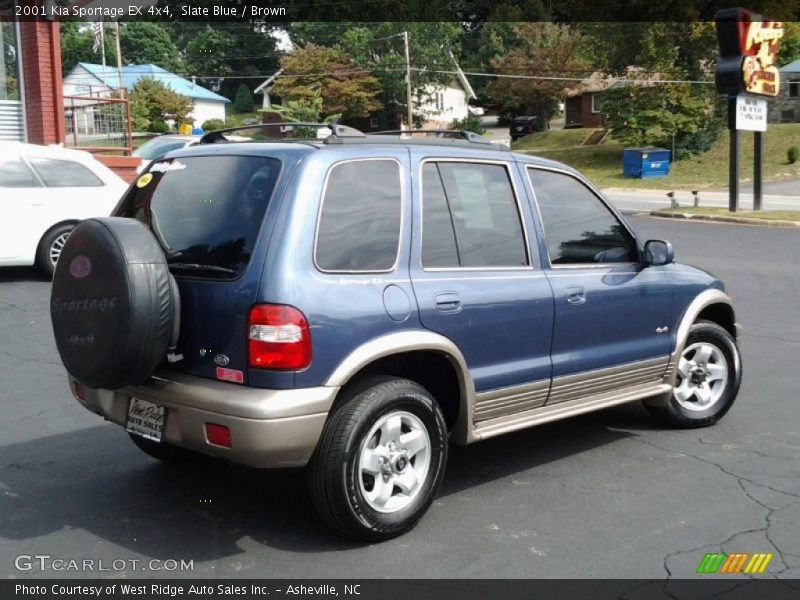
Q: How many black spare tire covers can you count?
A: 1